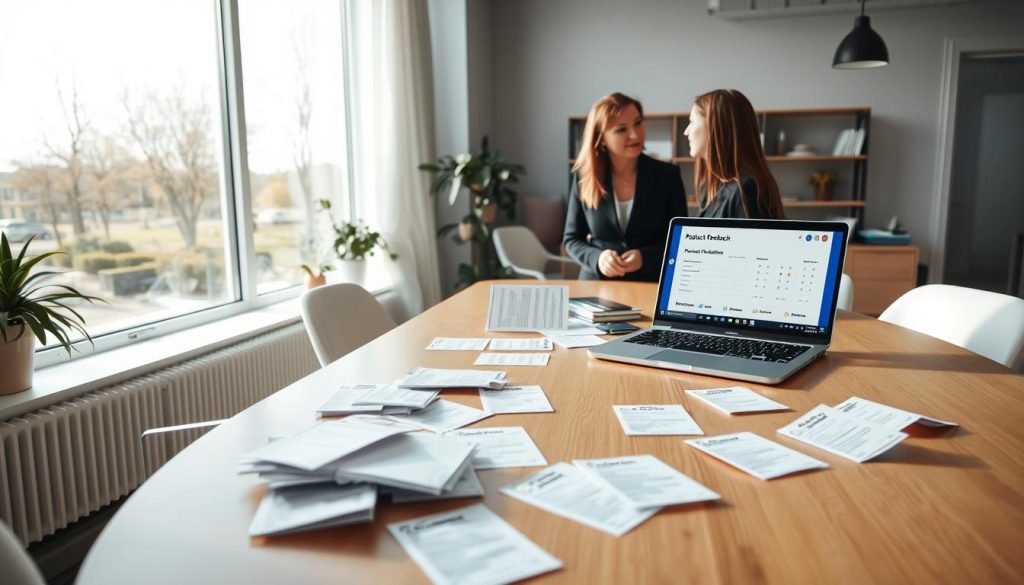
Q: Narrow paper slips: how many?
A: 3